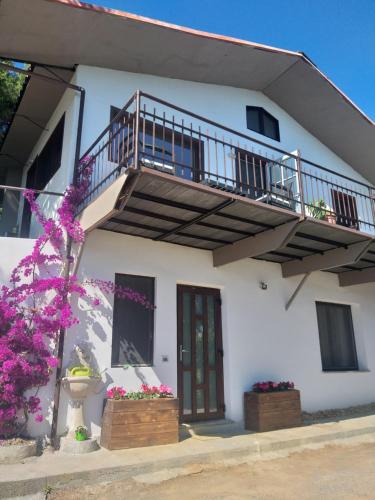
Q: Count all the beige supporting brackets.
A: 4